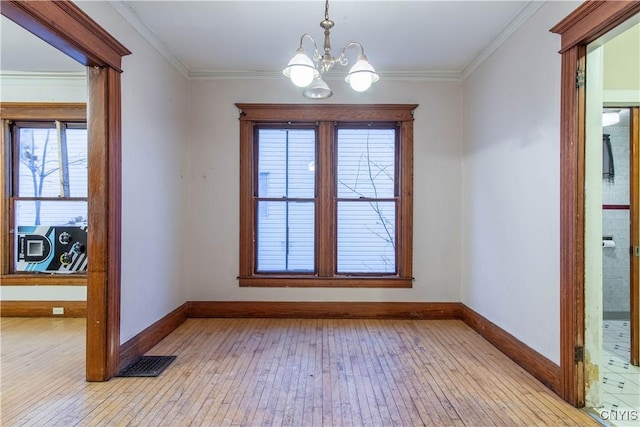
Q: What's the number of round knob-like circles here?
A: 3